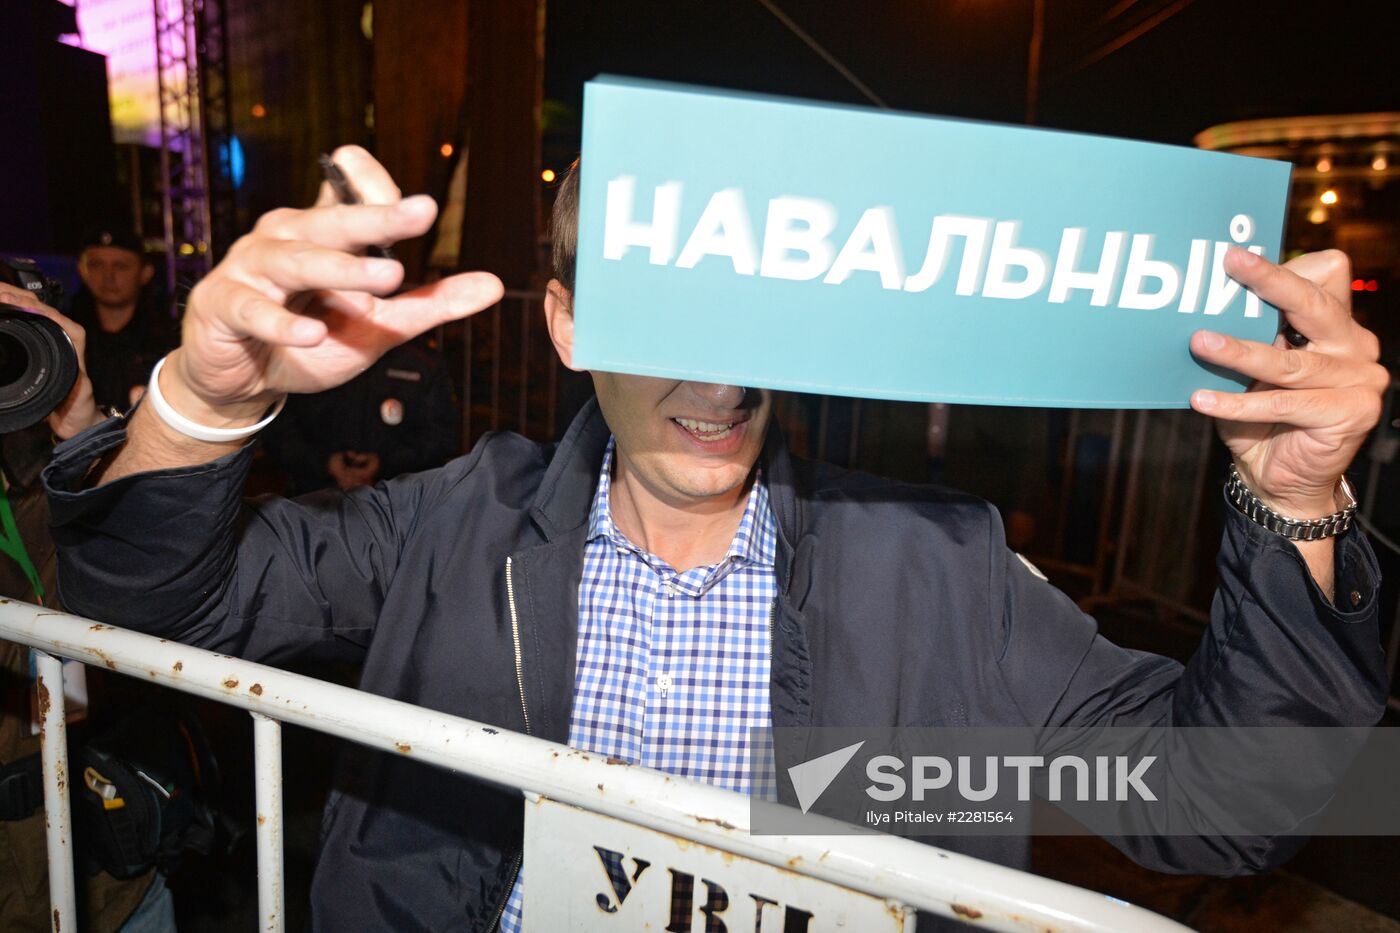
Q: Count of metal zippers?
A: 1